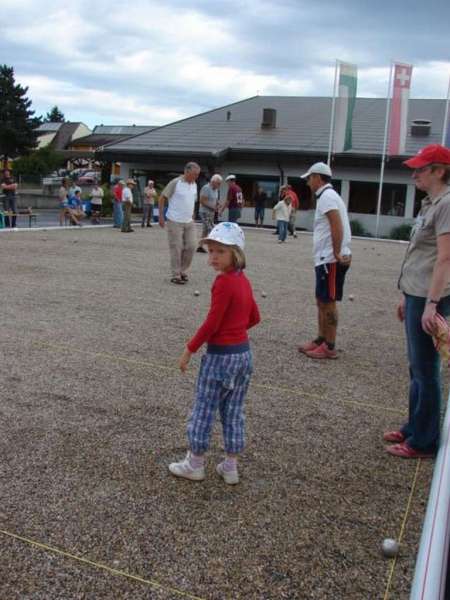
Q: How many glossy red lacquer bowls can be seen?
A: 0